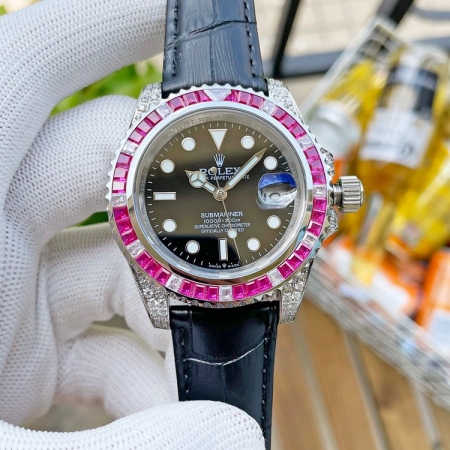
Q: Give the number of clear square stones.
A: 11